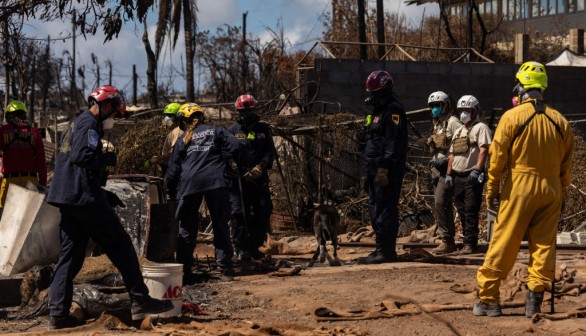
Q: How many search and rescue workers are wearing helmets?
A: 9